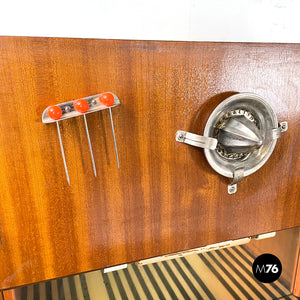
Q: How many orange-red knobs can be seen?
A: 3